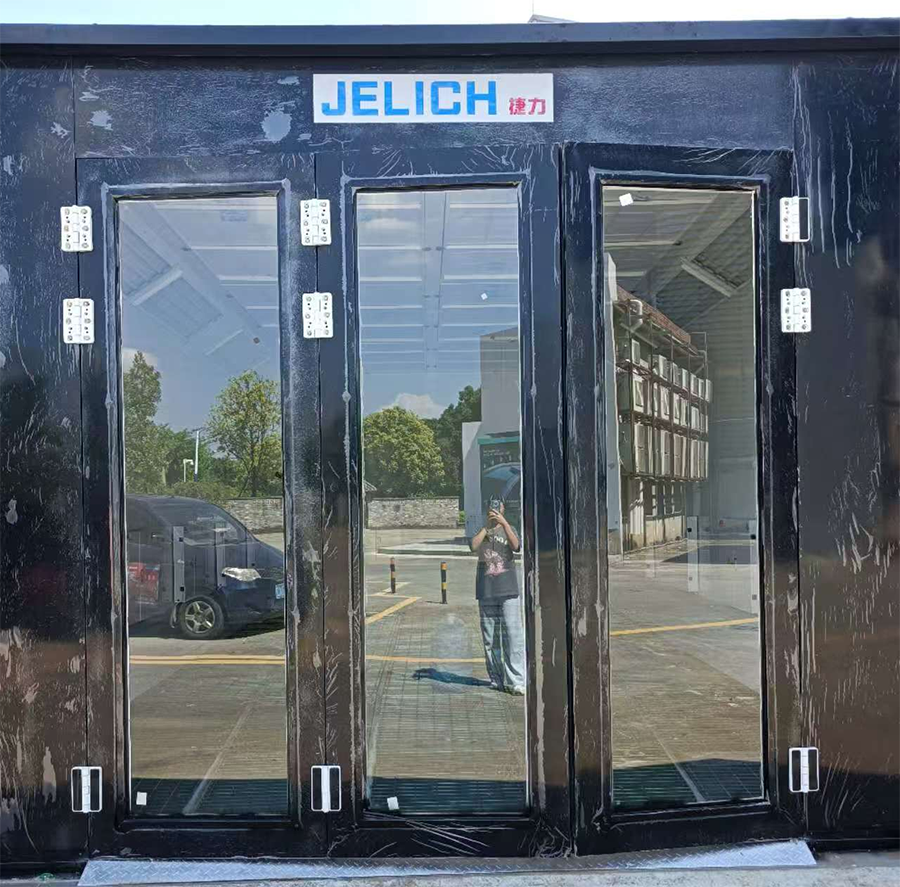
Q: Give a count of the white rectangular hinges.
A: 9